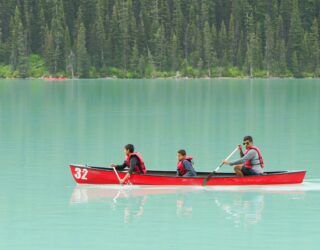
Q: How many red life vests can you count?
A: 3